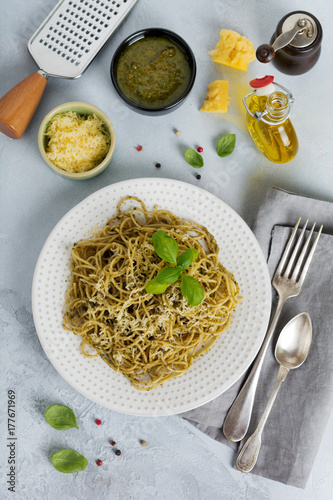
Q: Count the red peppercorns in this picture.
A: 5